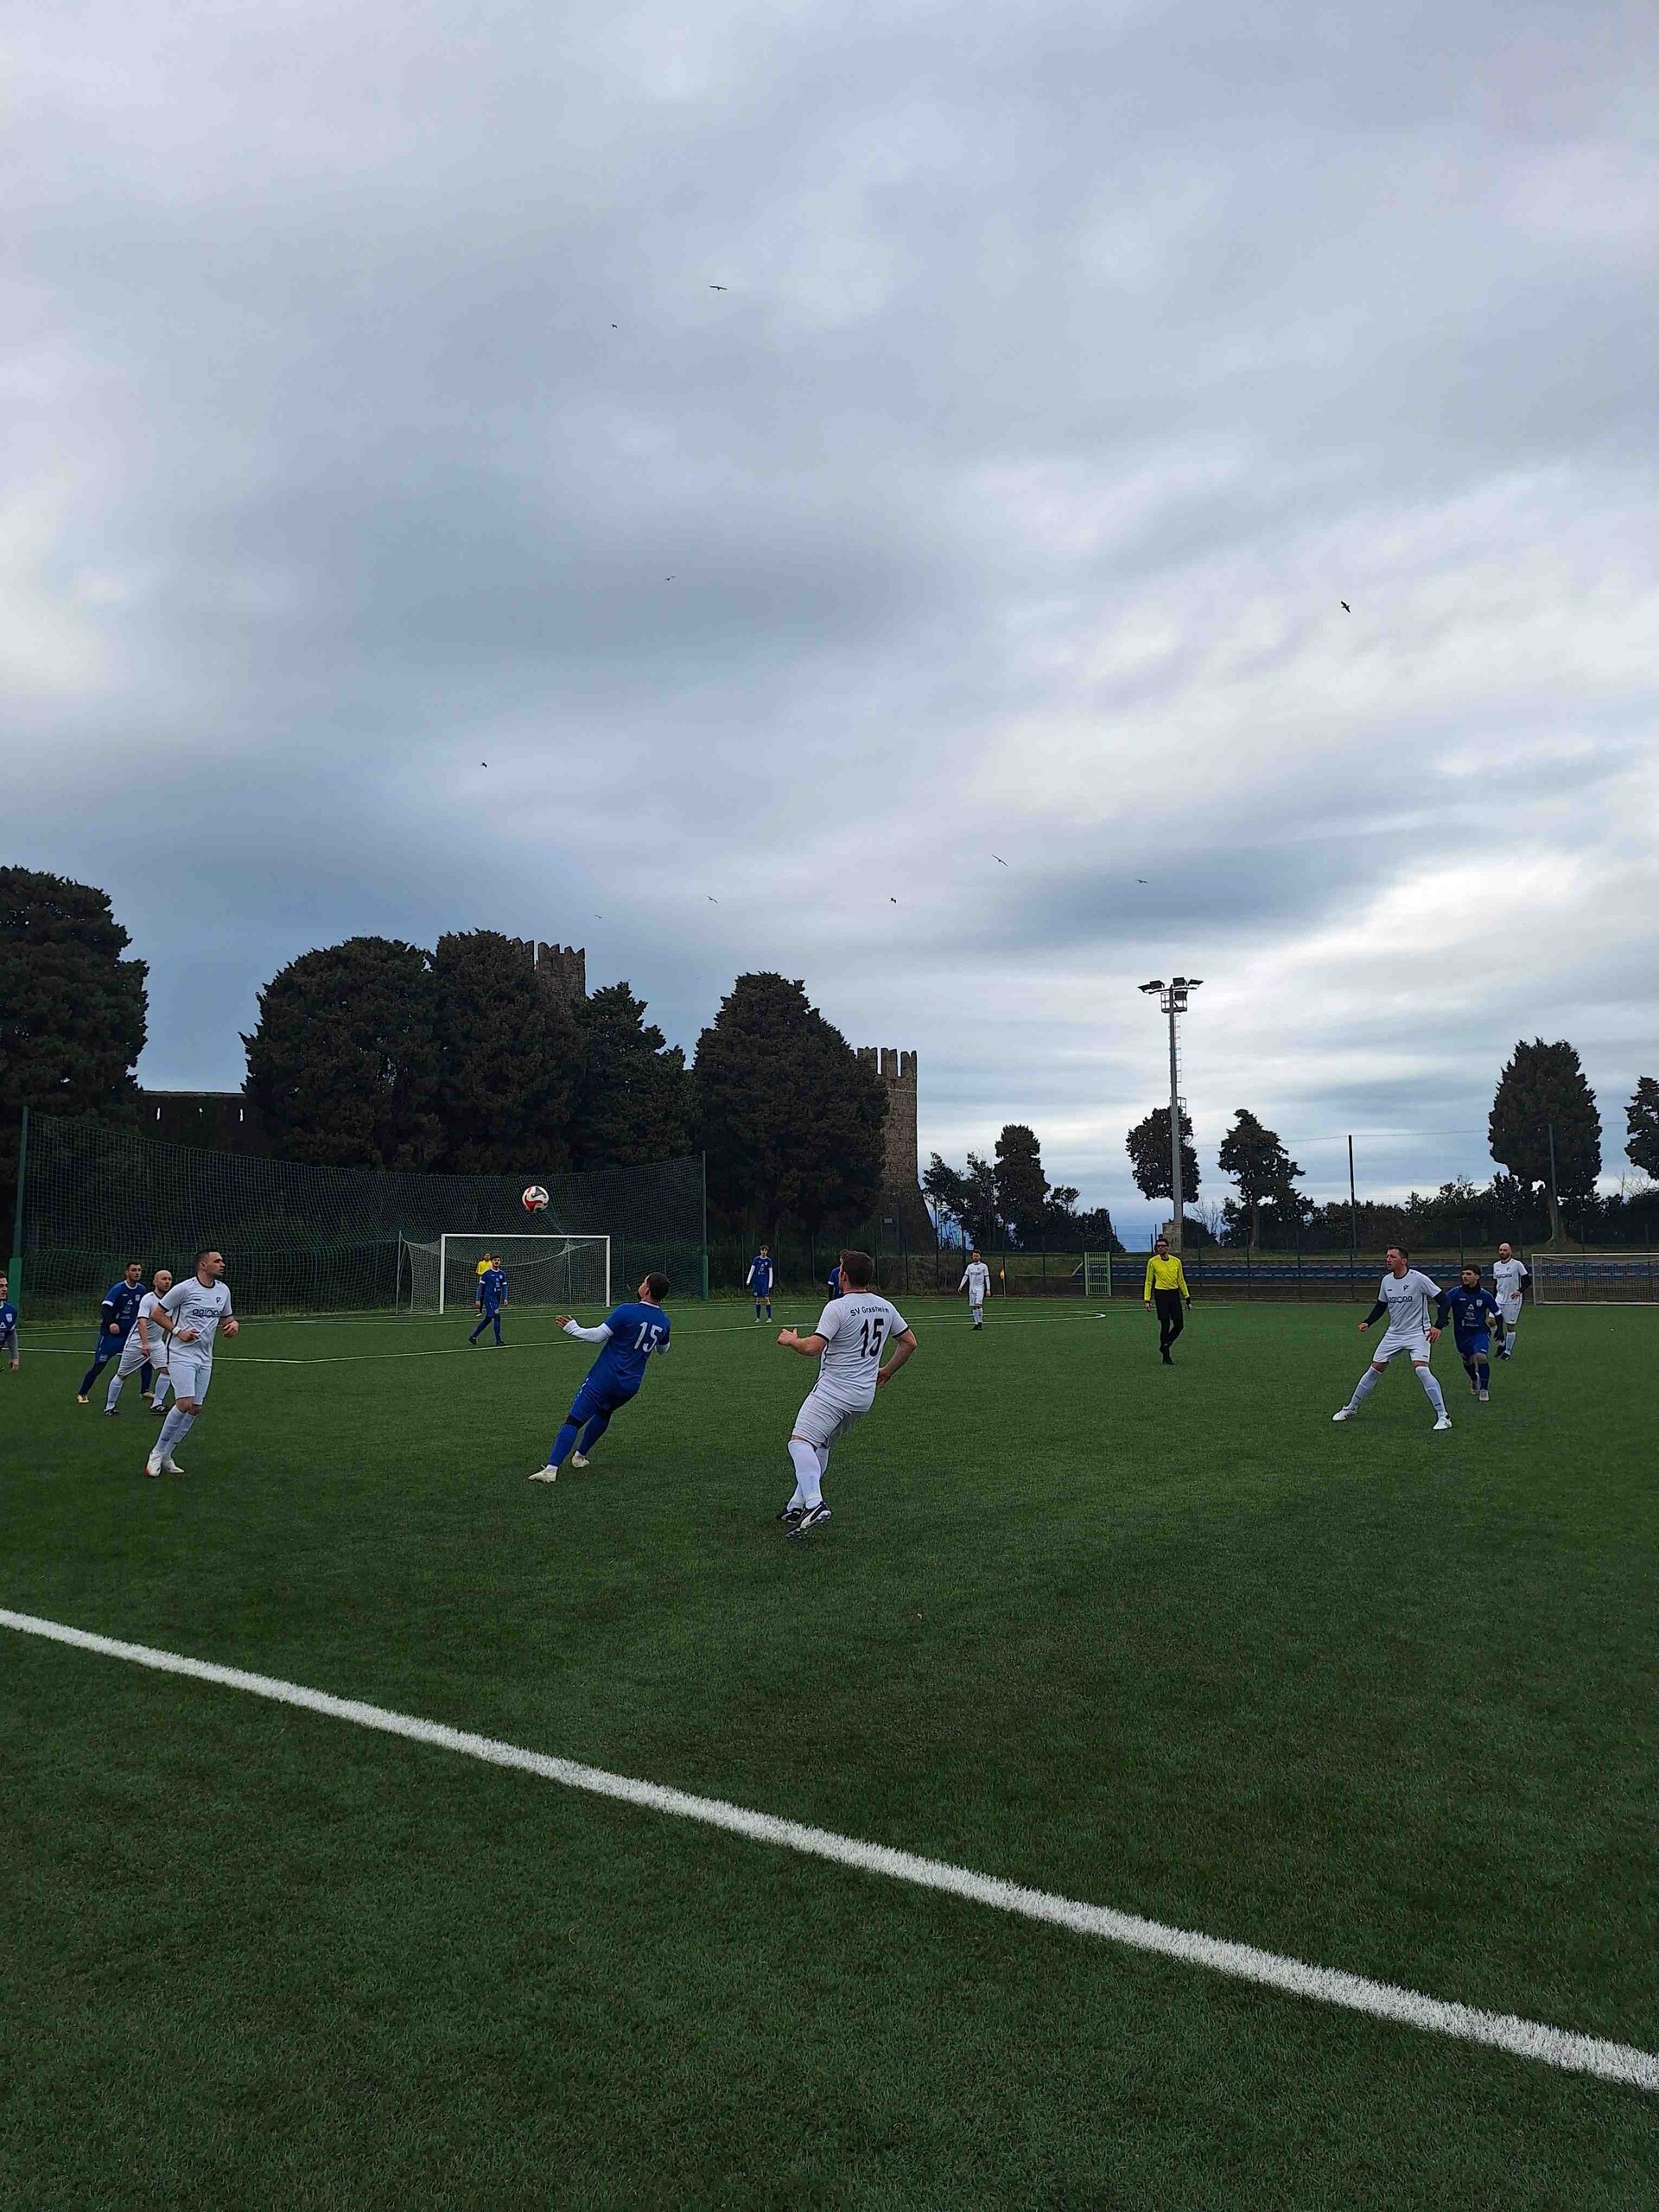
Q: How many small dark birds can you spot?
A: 10